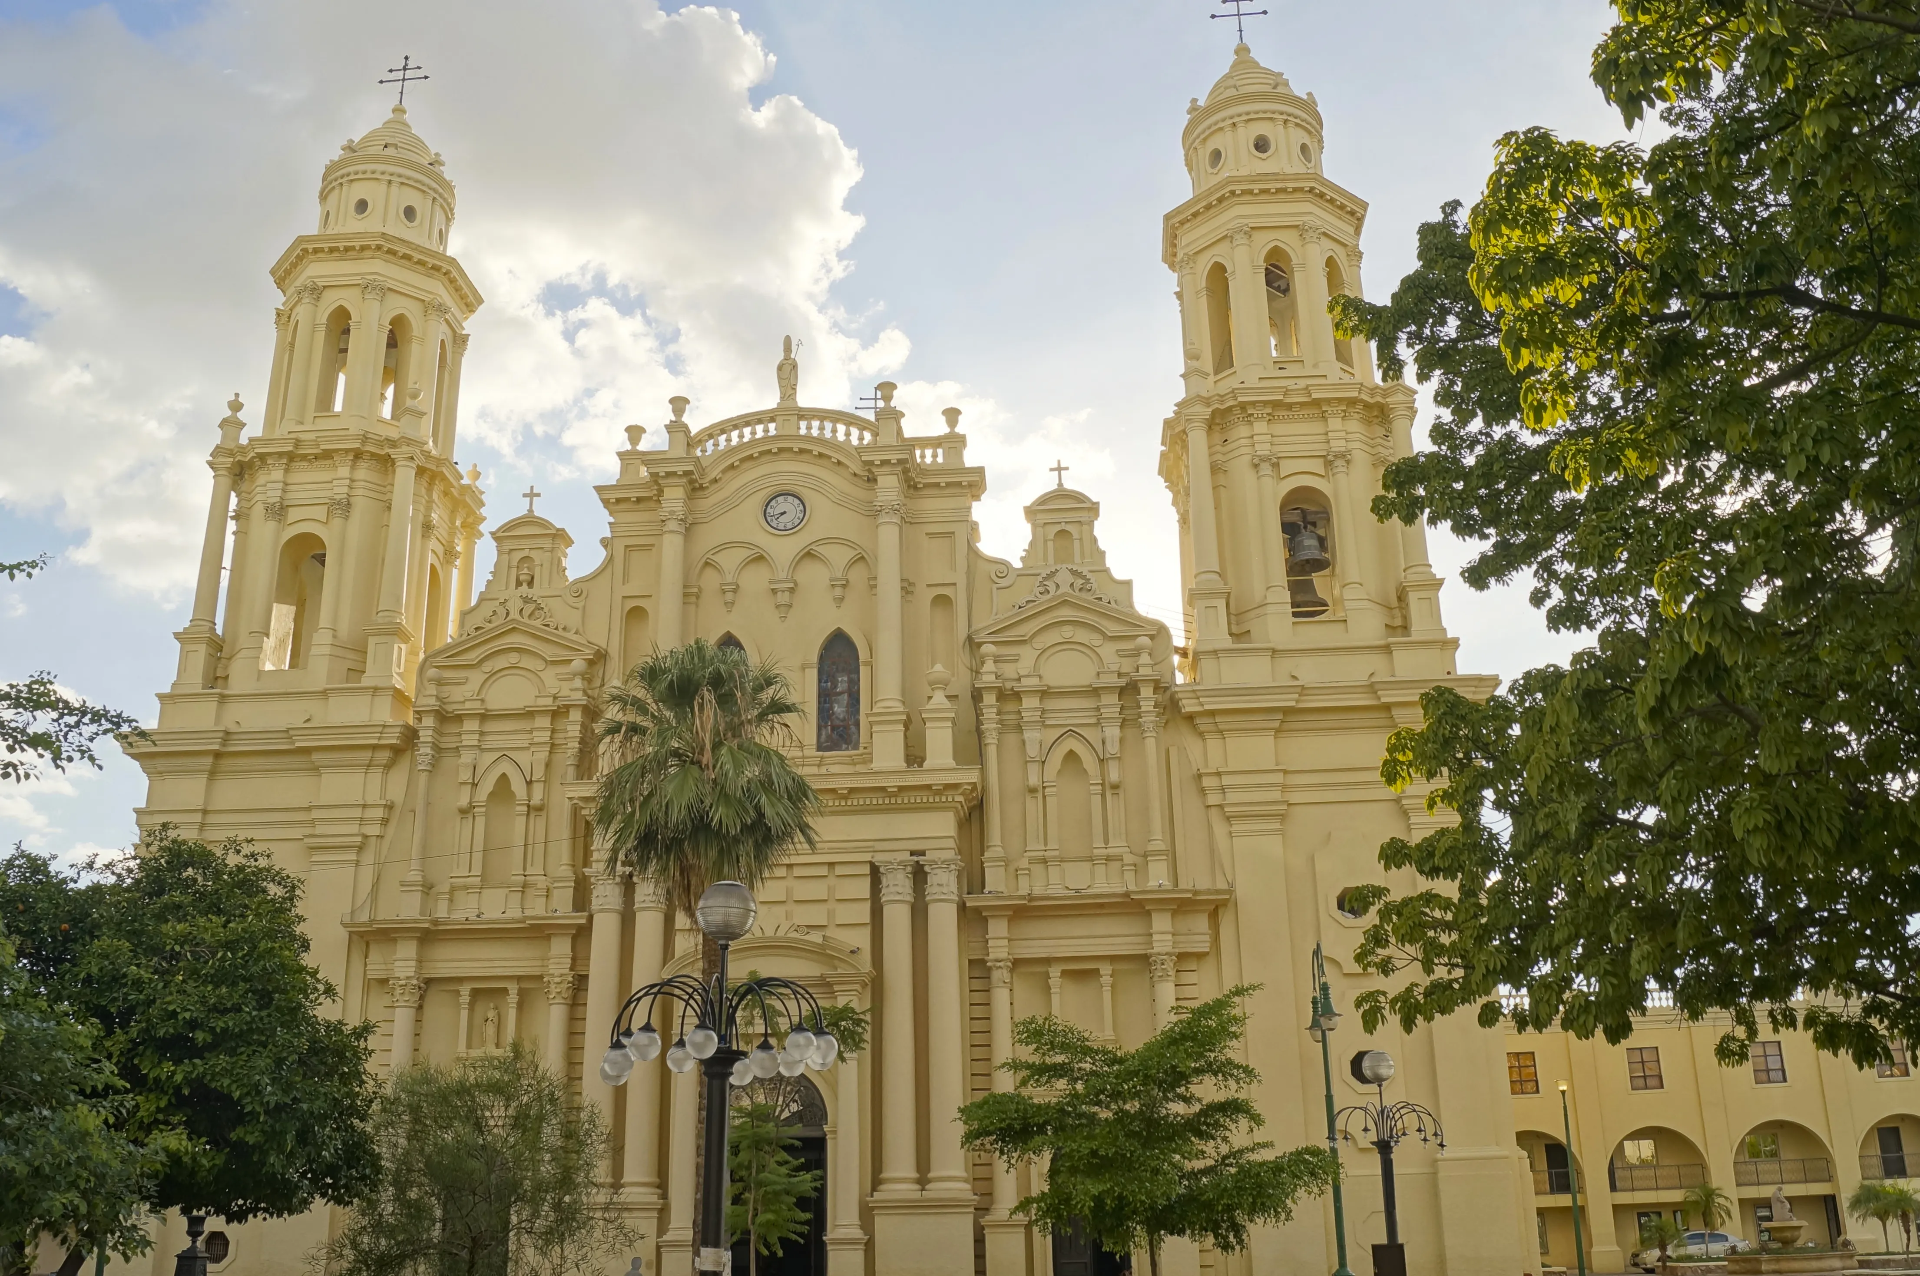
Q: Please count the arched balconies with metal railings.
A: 4